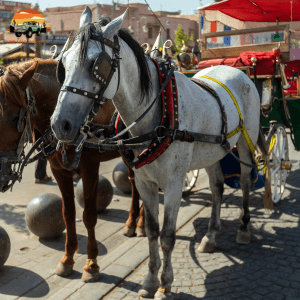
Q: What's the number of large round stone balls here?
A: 4